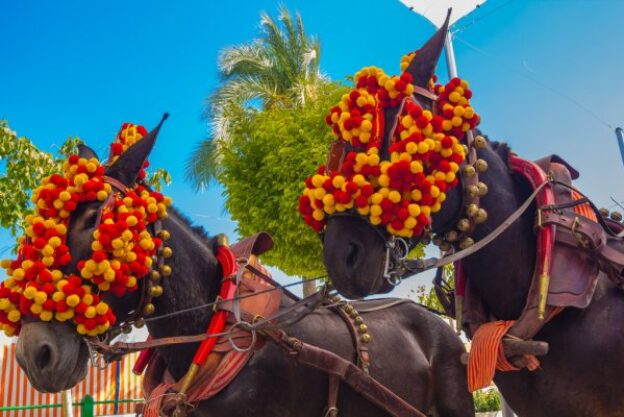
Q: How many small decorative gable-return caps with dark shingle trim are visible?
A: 0